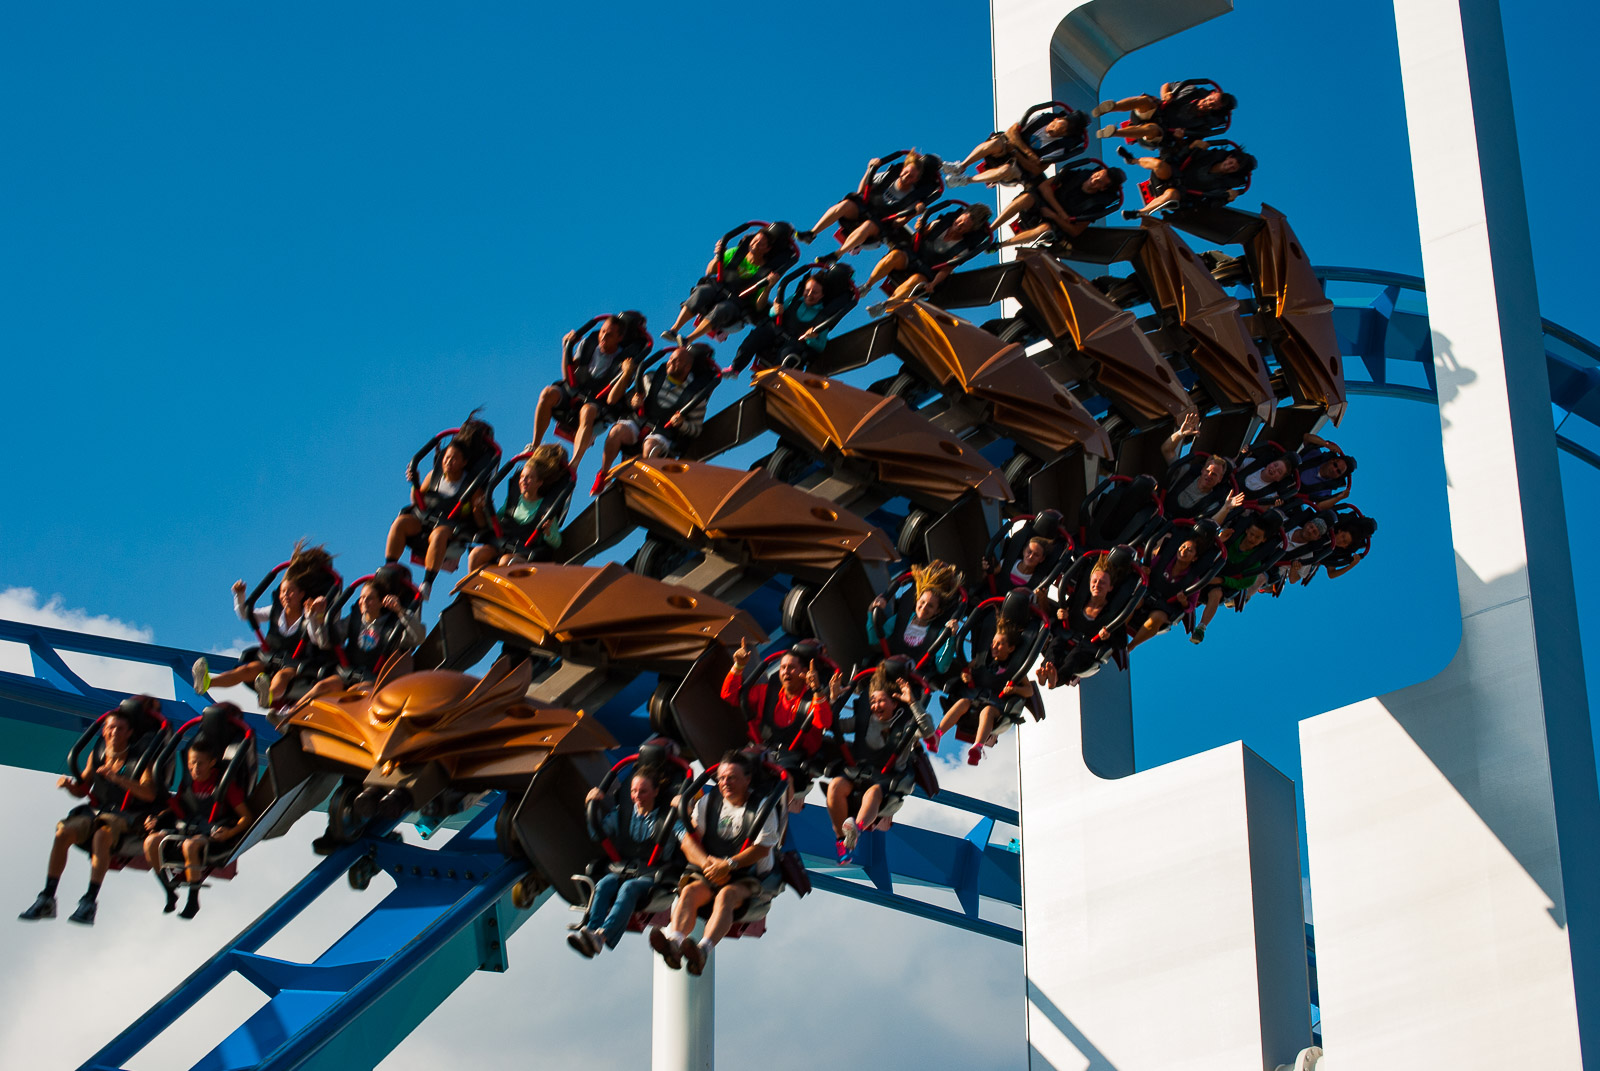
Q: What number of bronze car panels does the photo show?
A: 8